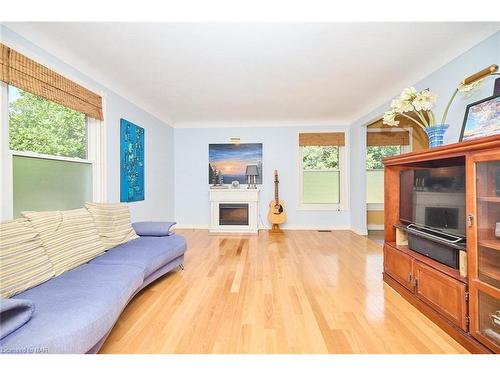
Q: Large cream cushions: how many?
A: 3